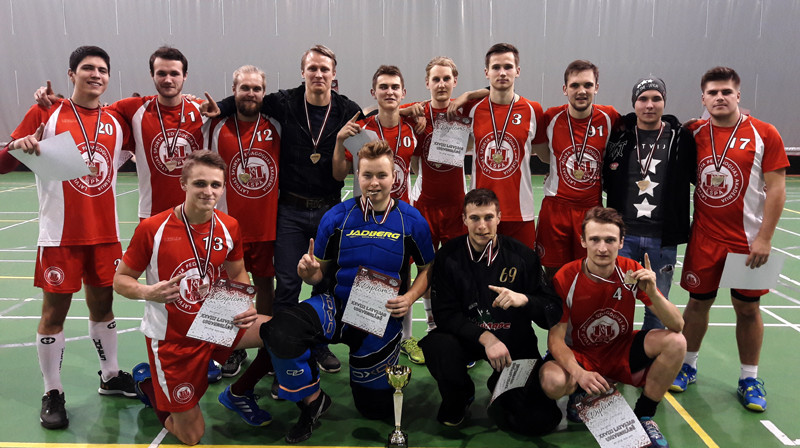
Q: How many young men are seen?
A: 14